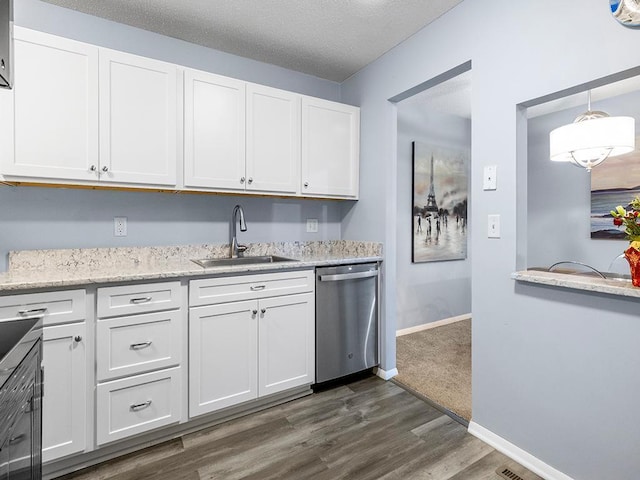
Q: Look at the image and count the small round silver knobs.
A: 8